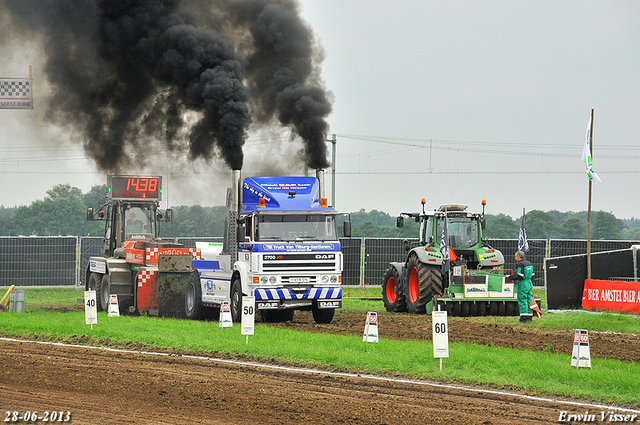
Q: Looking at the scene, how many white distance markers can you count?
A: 7